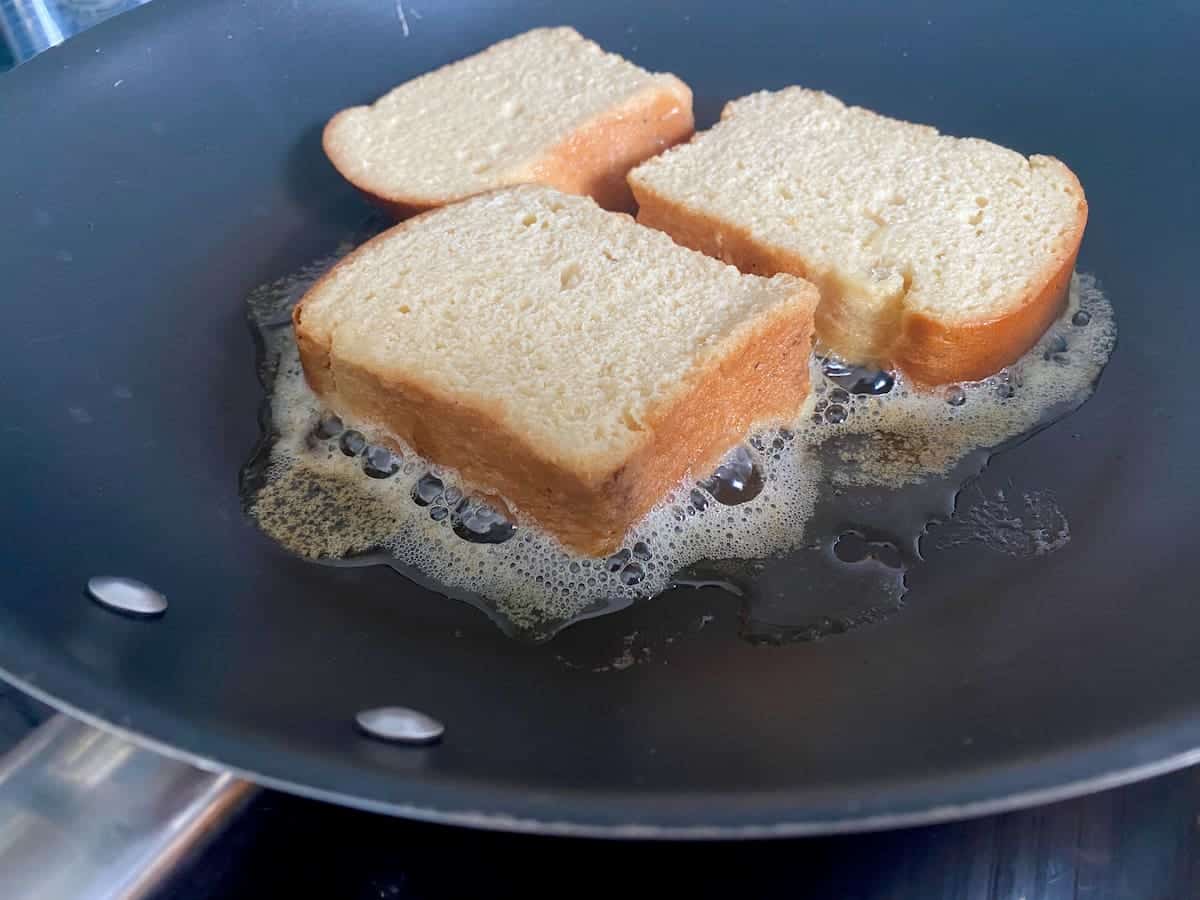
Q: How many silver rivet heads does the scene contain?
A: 2